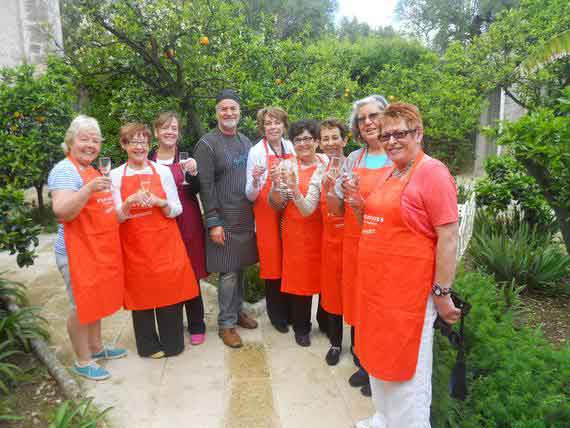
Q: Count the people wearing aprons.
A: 9